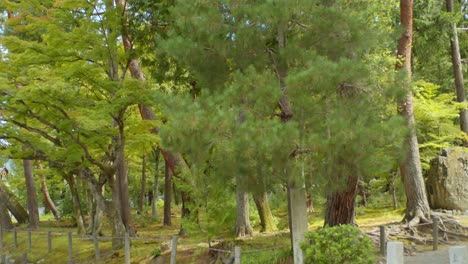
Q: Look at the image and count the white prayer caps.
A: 0